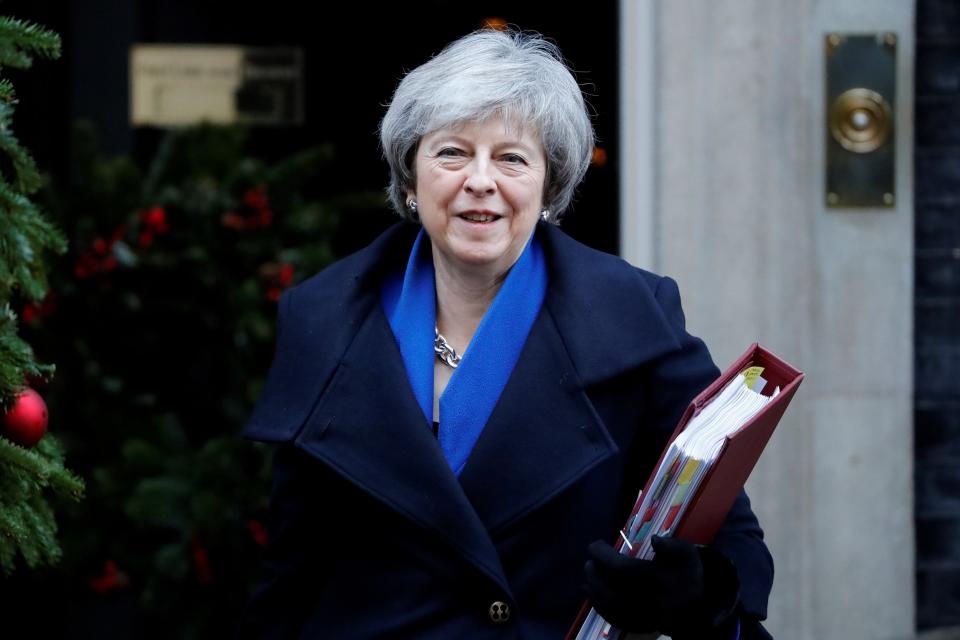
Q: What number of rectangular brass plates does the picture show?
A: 2